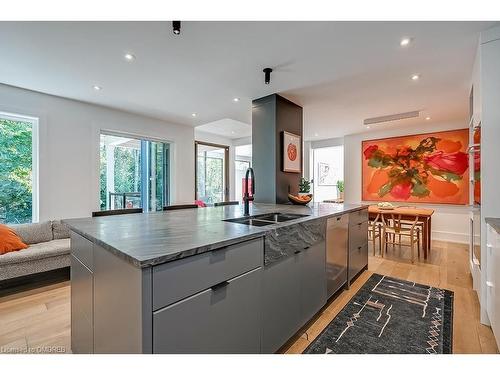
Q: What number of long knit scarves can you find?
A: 0